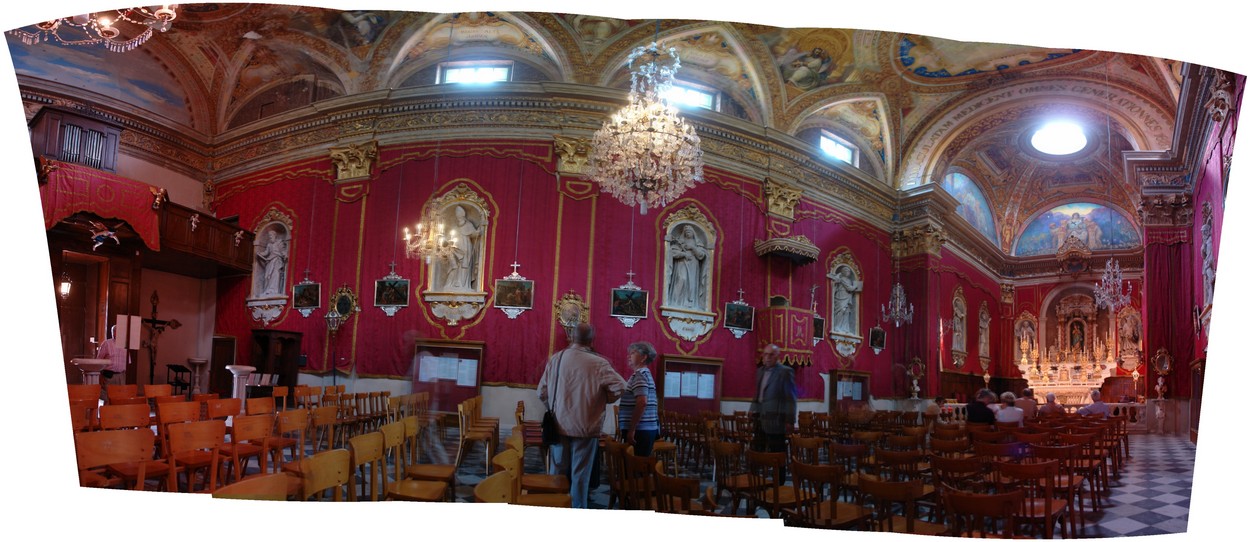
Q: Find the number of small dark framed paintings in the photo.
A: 7